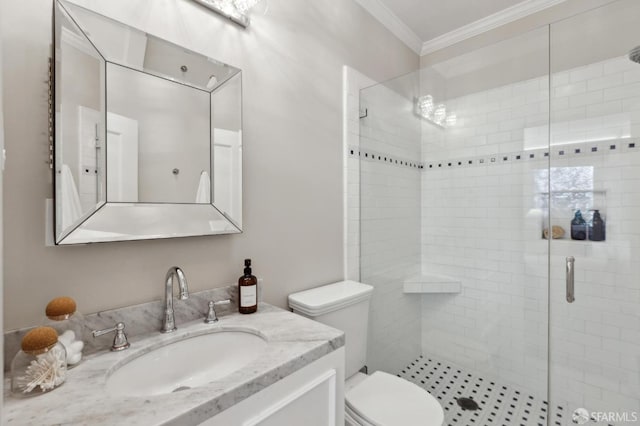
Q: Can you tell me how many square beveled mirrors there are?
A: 1